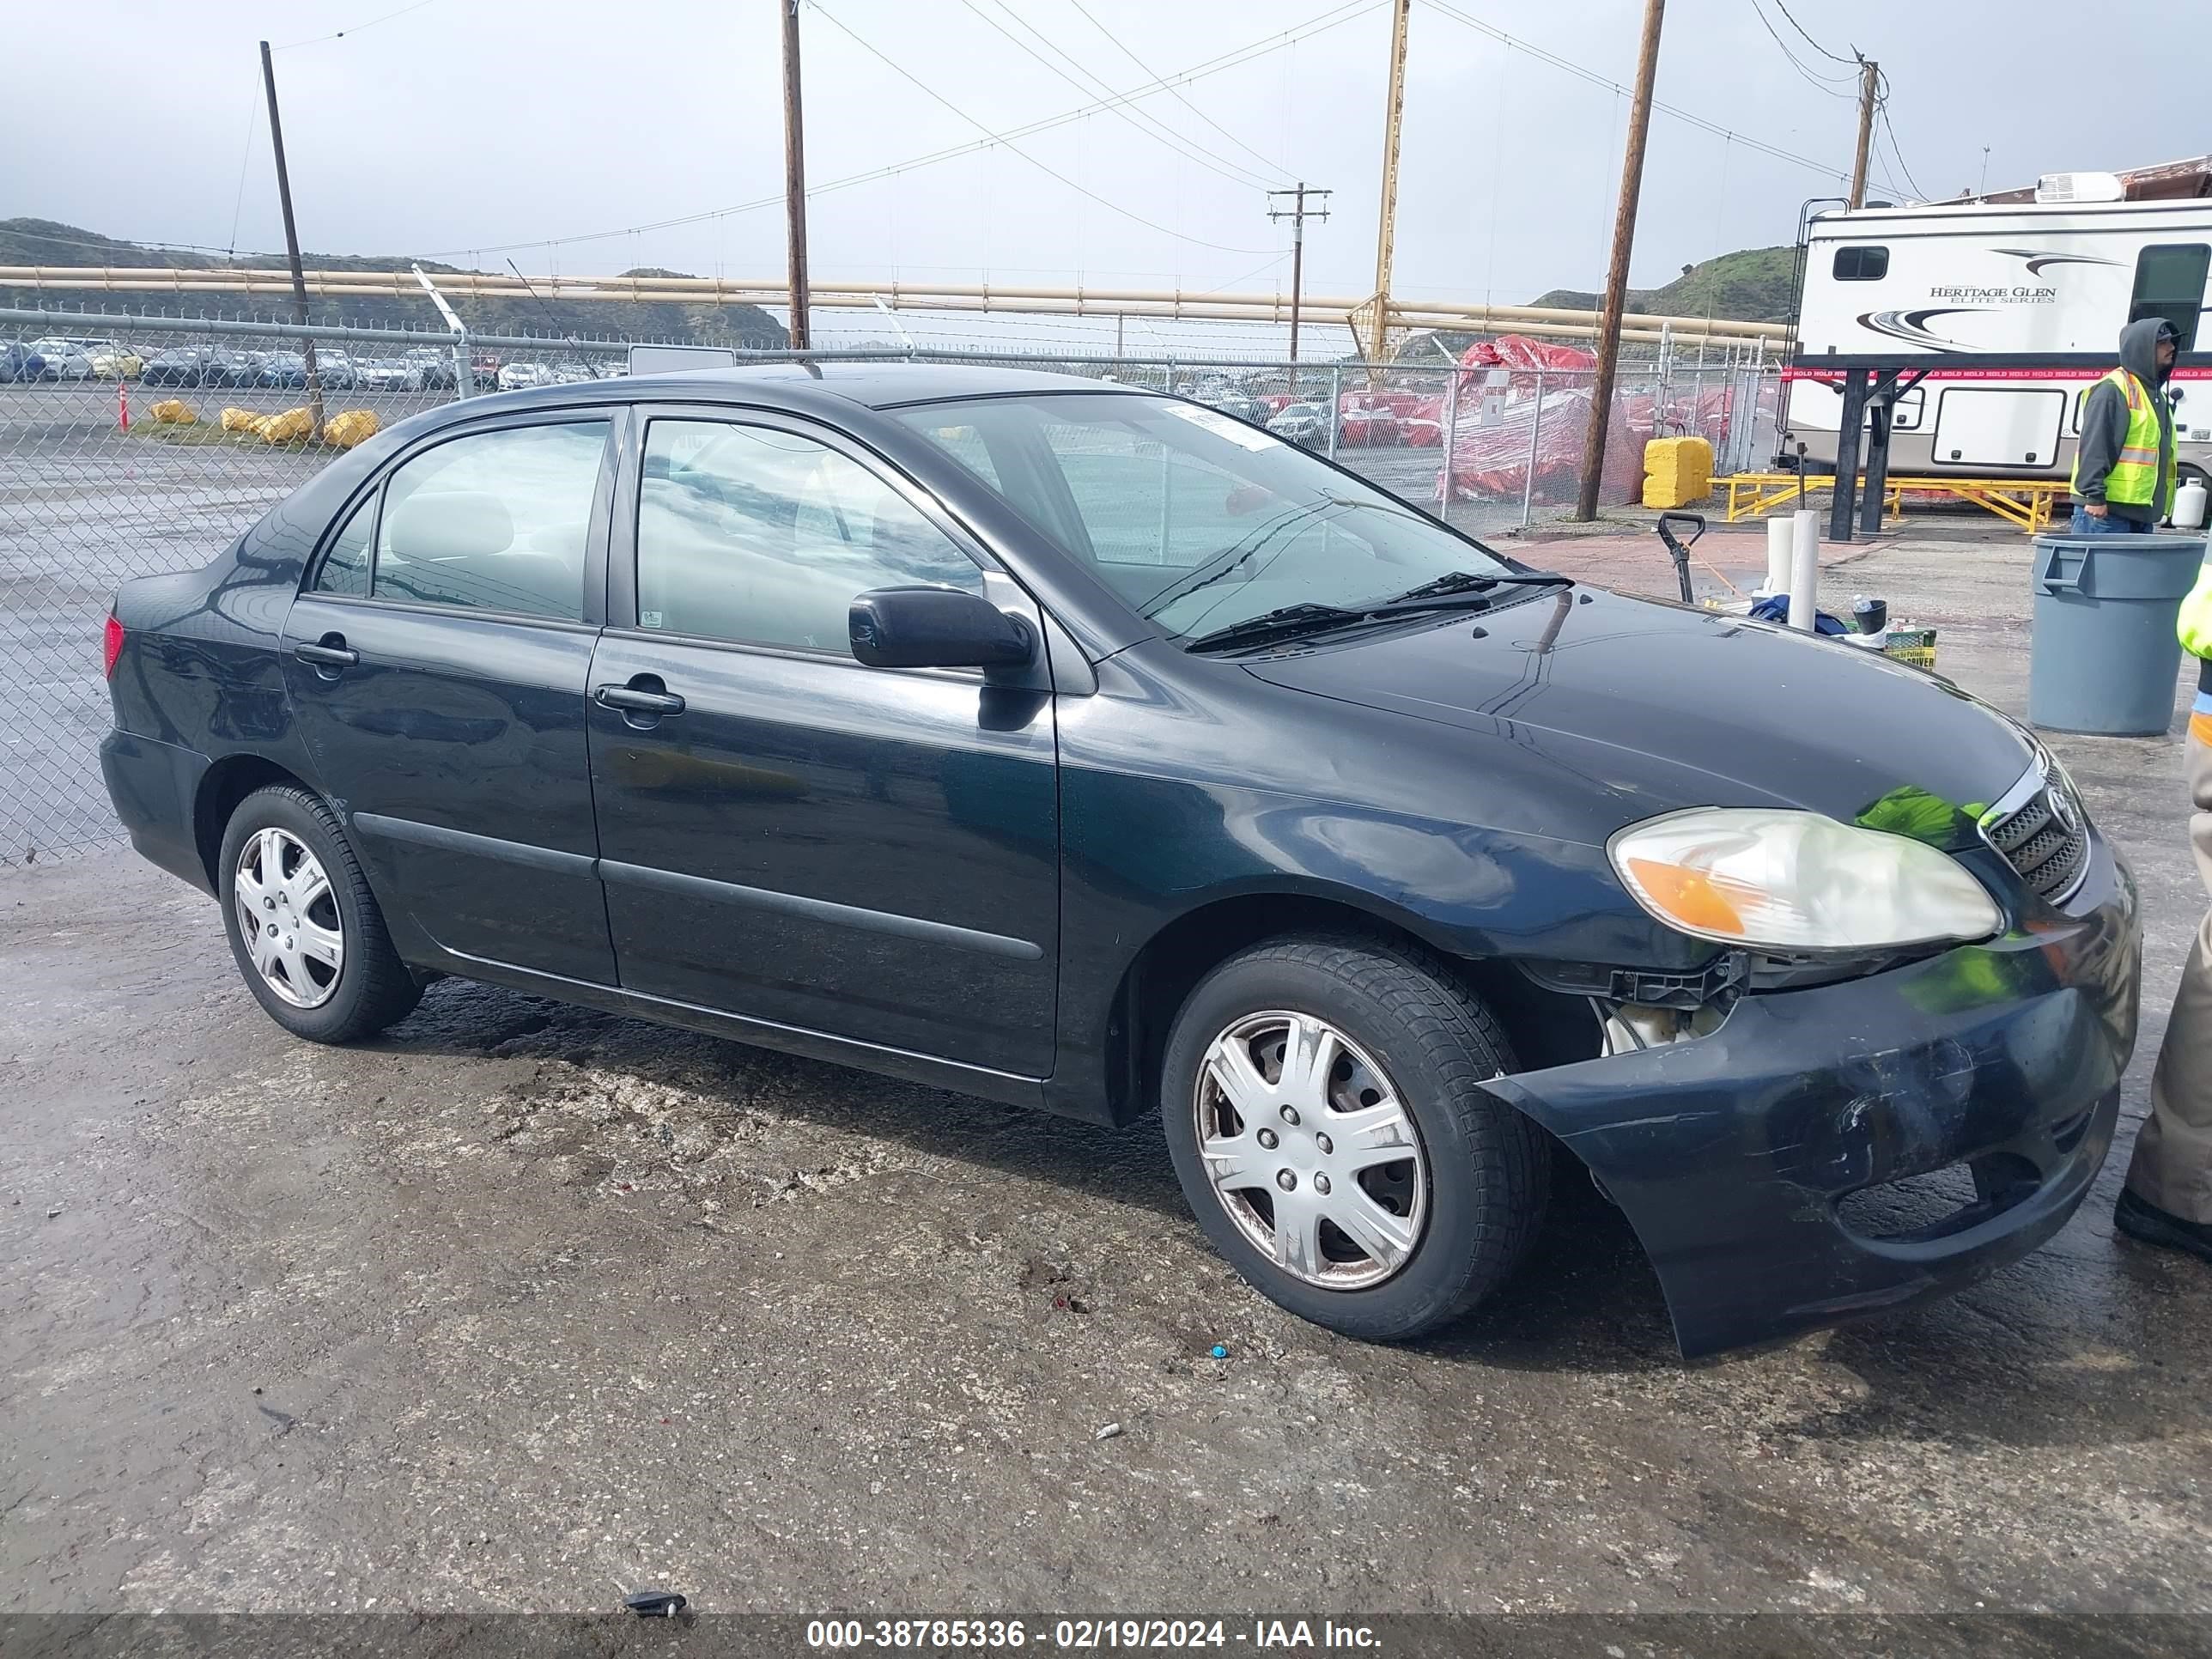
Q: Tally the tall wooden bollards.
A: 5